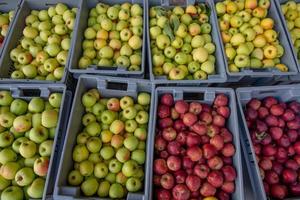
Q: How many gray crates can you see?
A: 10